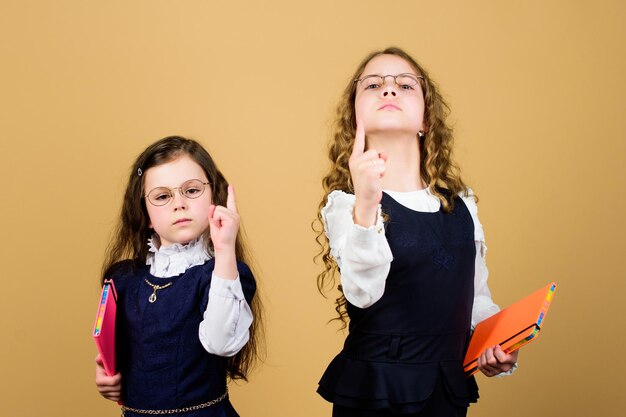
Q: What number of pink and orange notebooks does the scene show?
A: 2